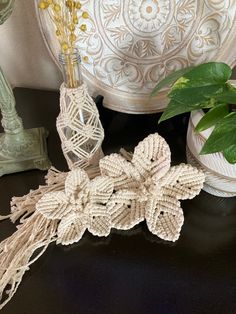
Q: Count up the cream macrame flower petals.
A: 10